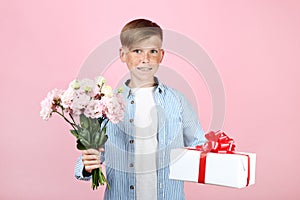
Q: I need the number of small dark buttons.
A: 5